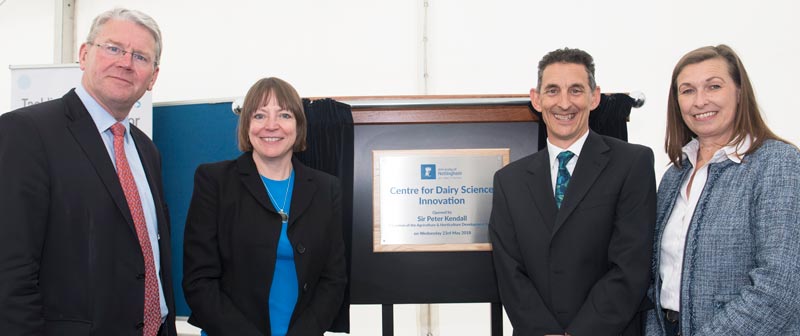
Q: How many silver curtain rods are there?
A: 1